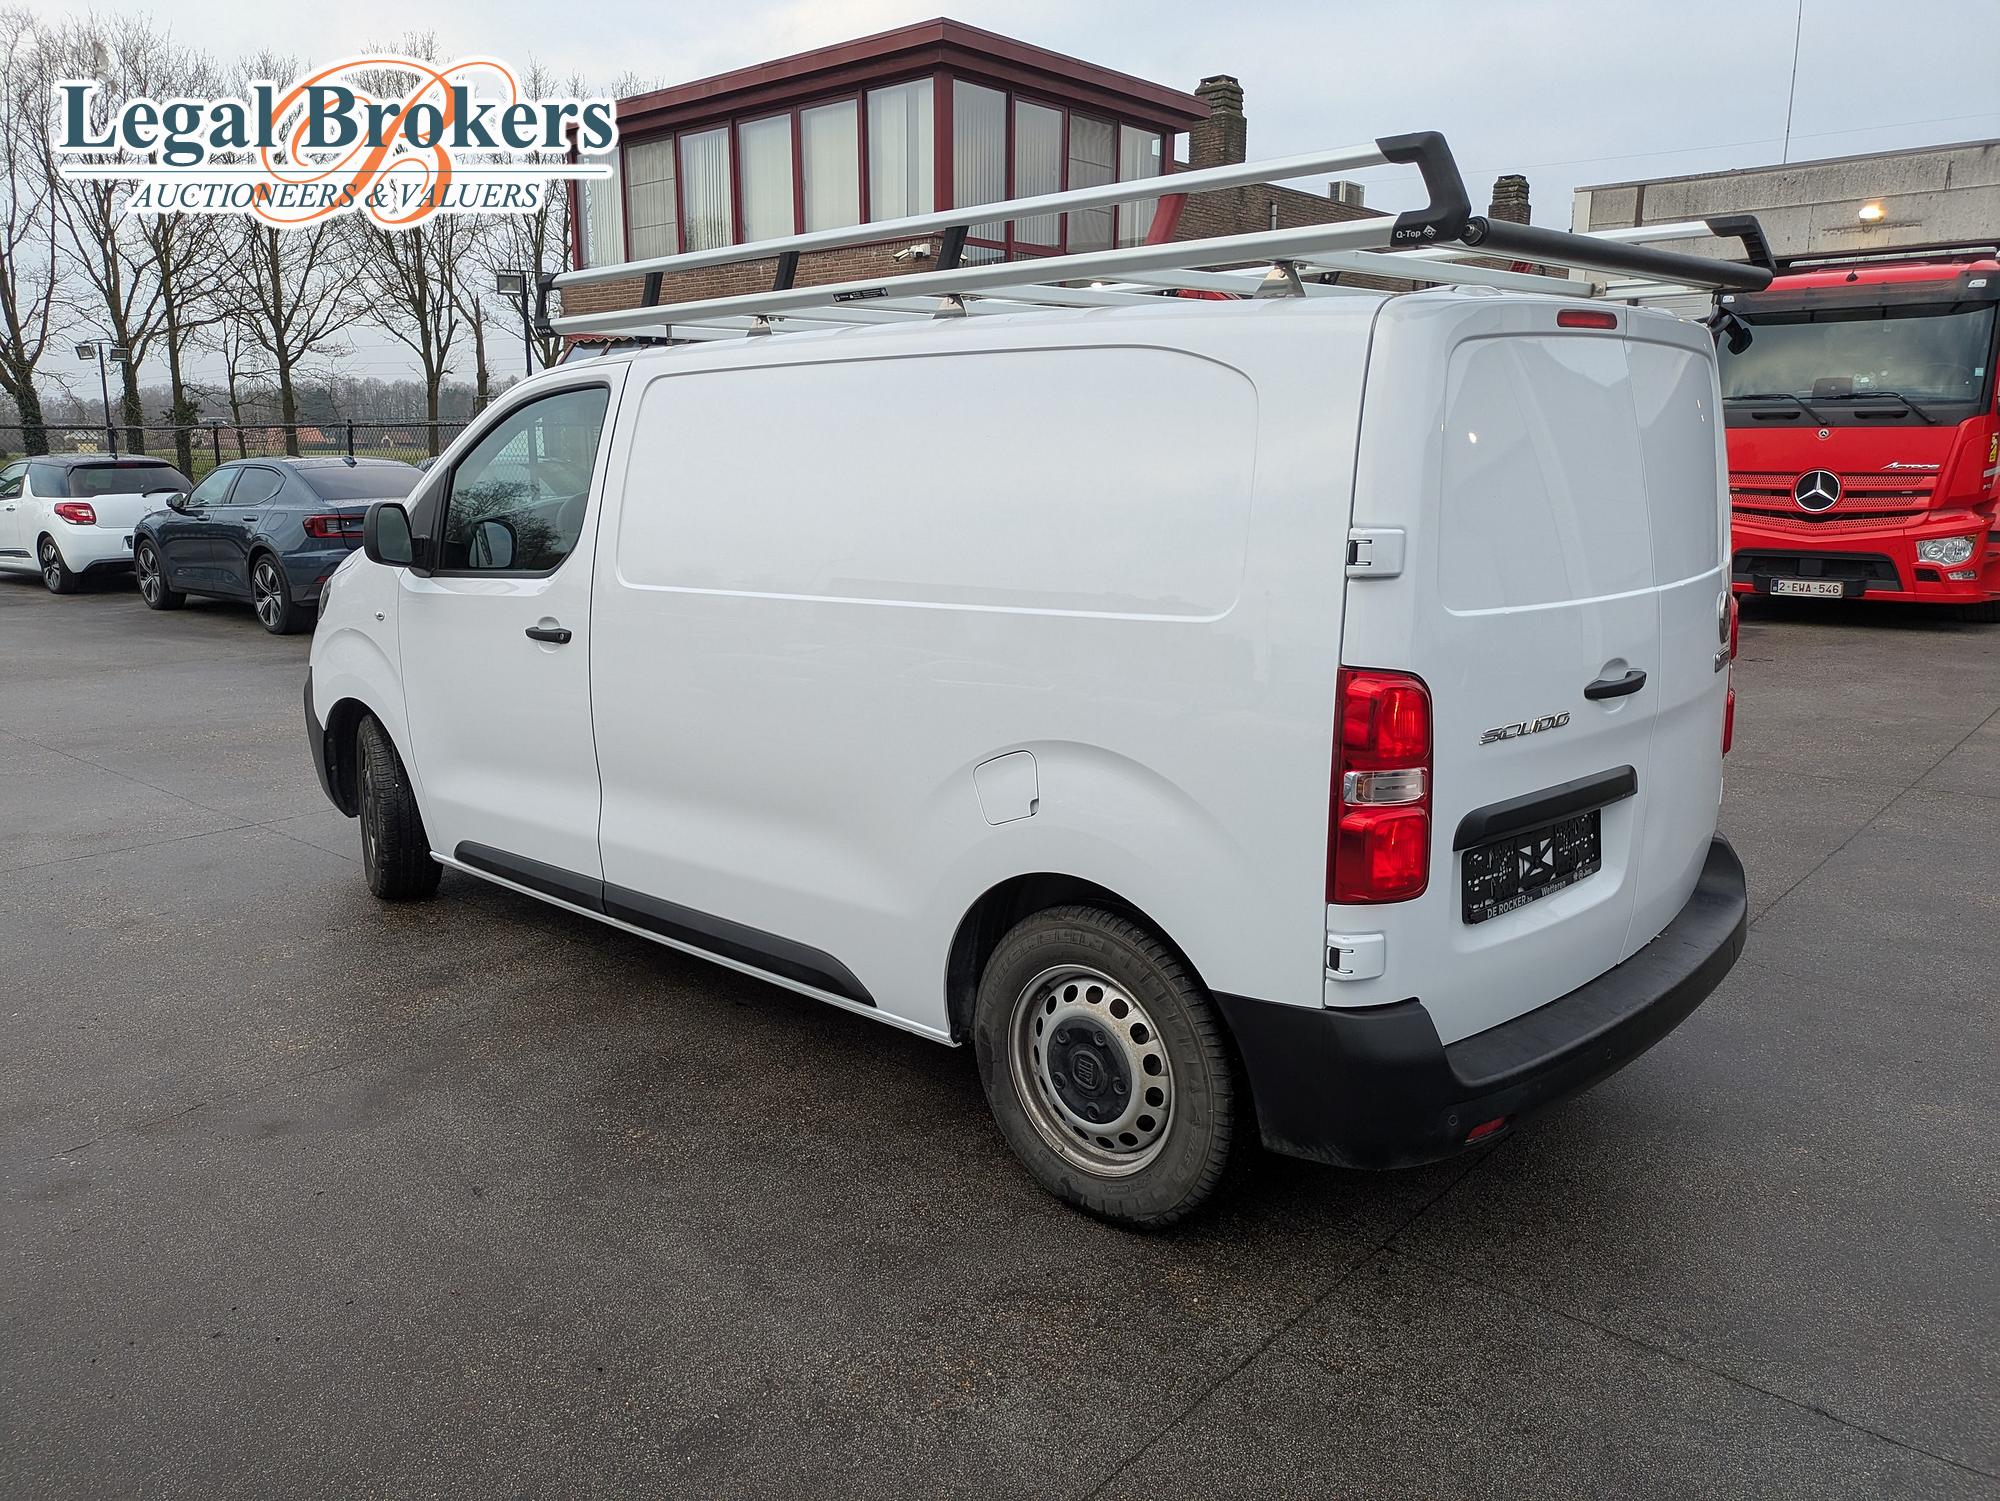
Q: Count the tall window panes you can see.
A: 10